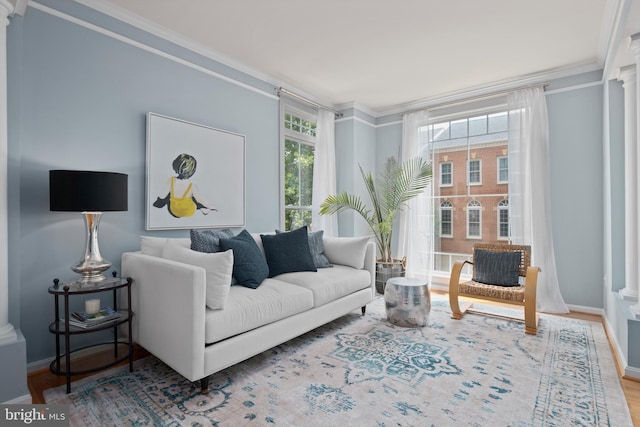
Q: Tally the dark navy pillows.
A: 2